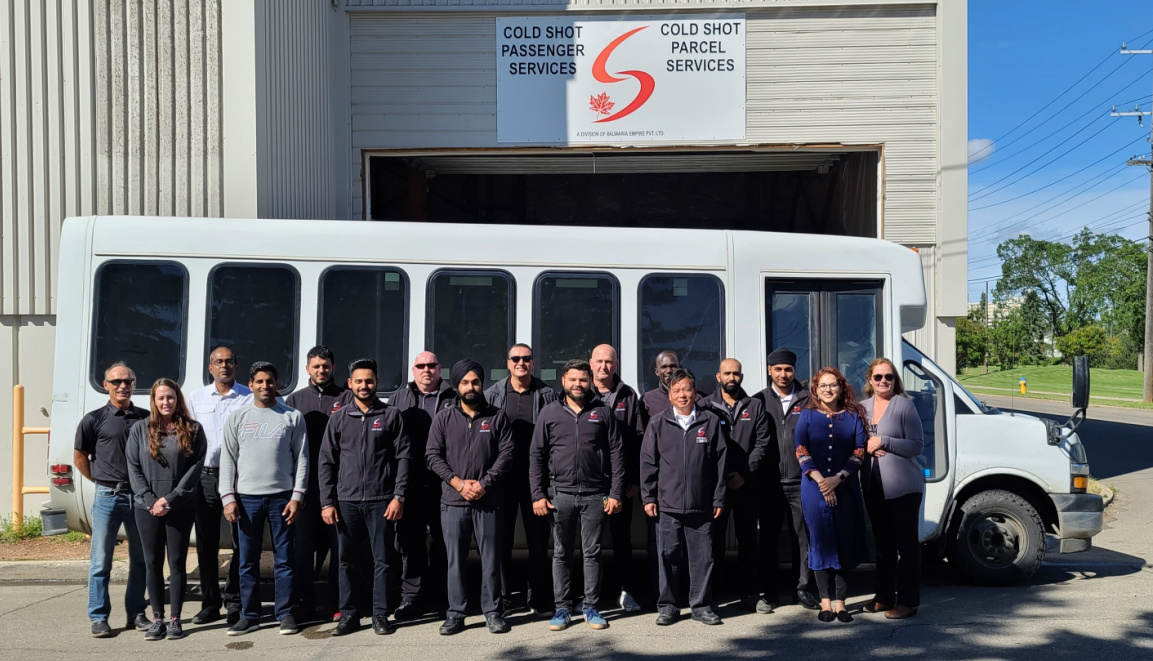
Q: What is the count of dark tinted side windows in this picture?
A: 6